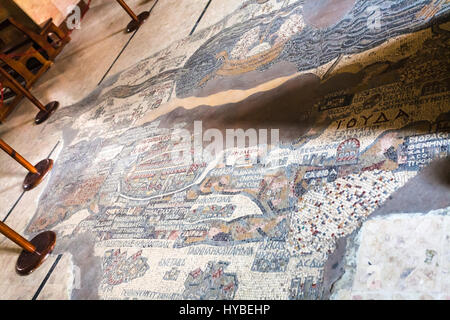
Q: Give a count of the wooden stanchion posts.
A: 4